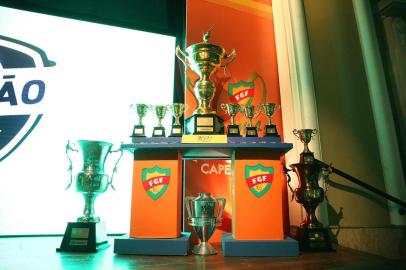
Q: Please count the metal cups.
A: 11